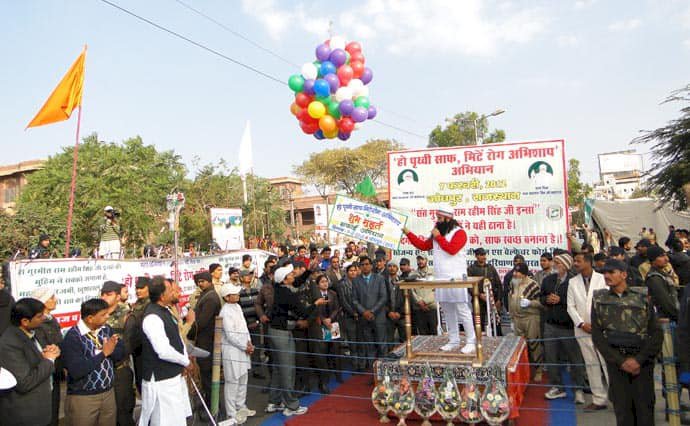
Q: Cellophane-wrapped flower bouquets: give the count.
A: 6